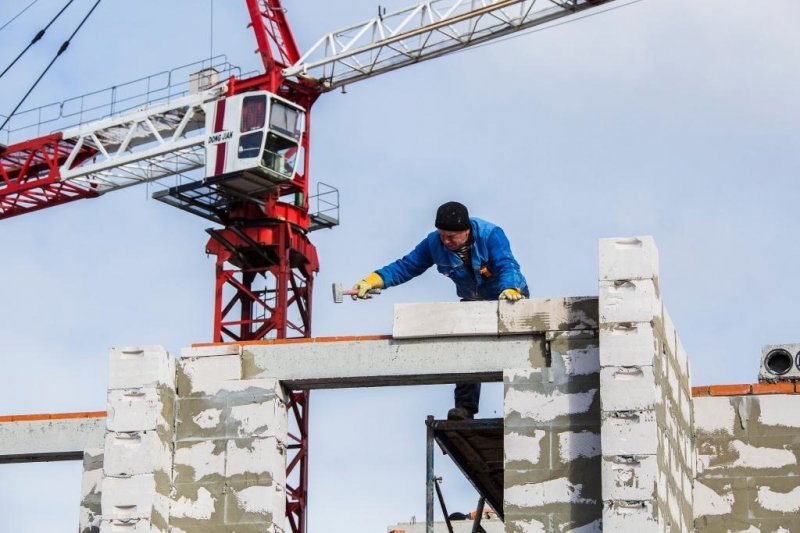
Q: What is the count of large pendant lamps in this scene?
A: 0